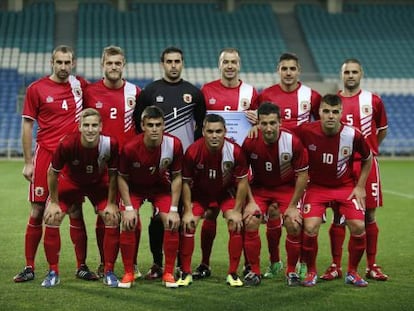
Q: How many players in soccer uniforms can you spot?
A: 11